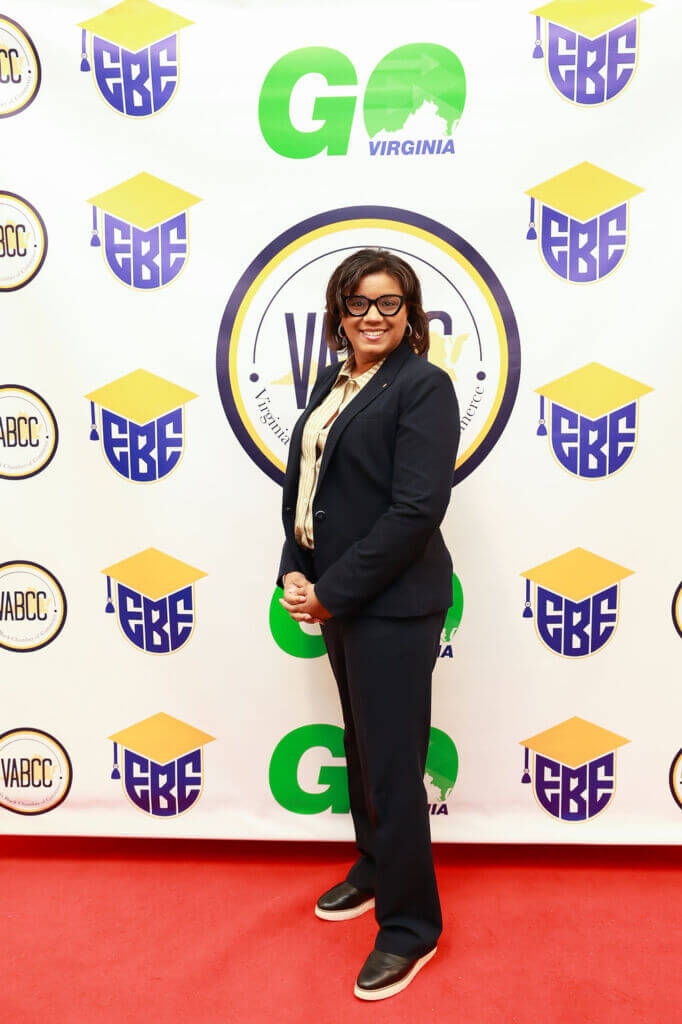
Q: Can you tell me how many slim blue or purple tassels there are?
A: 10